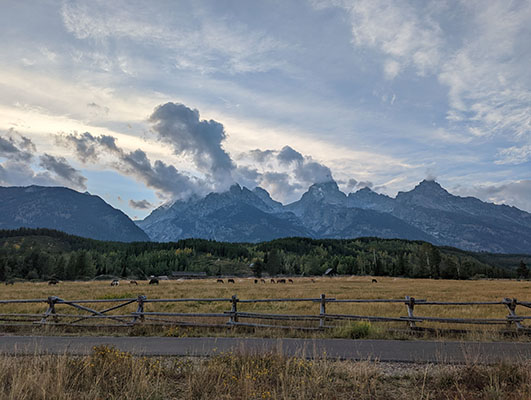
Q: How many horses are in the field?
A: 15